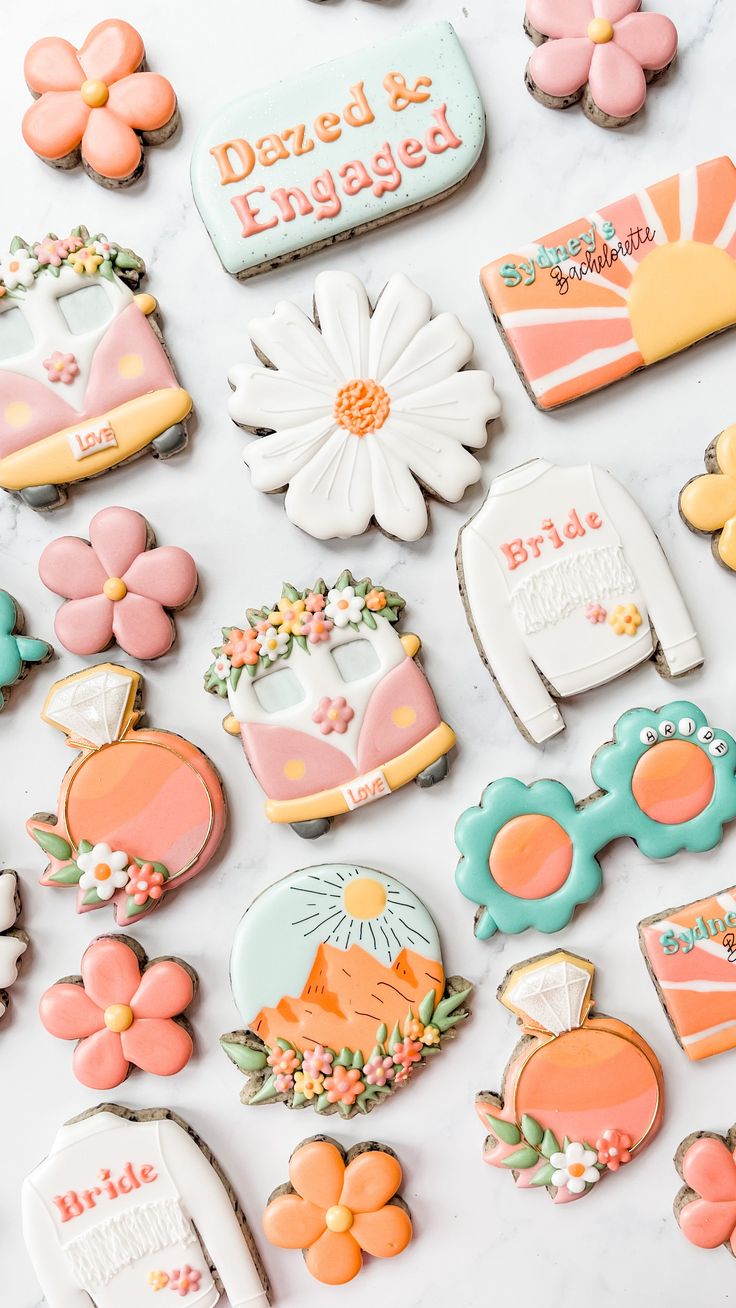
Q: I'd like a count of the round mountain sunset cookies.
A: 1